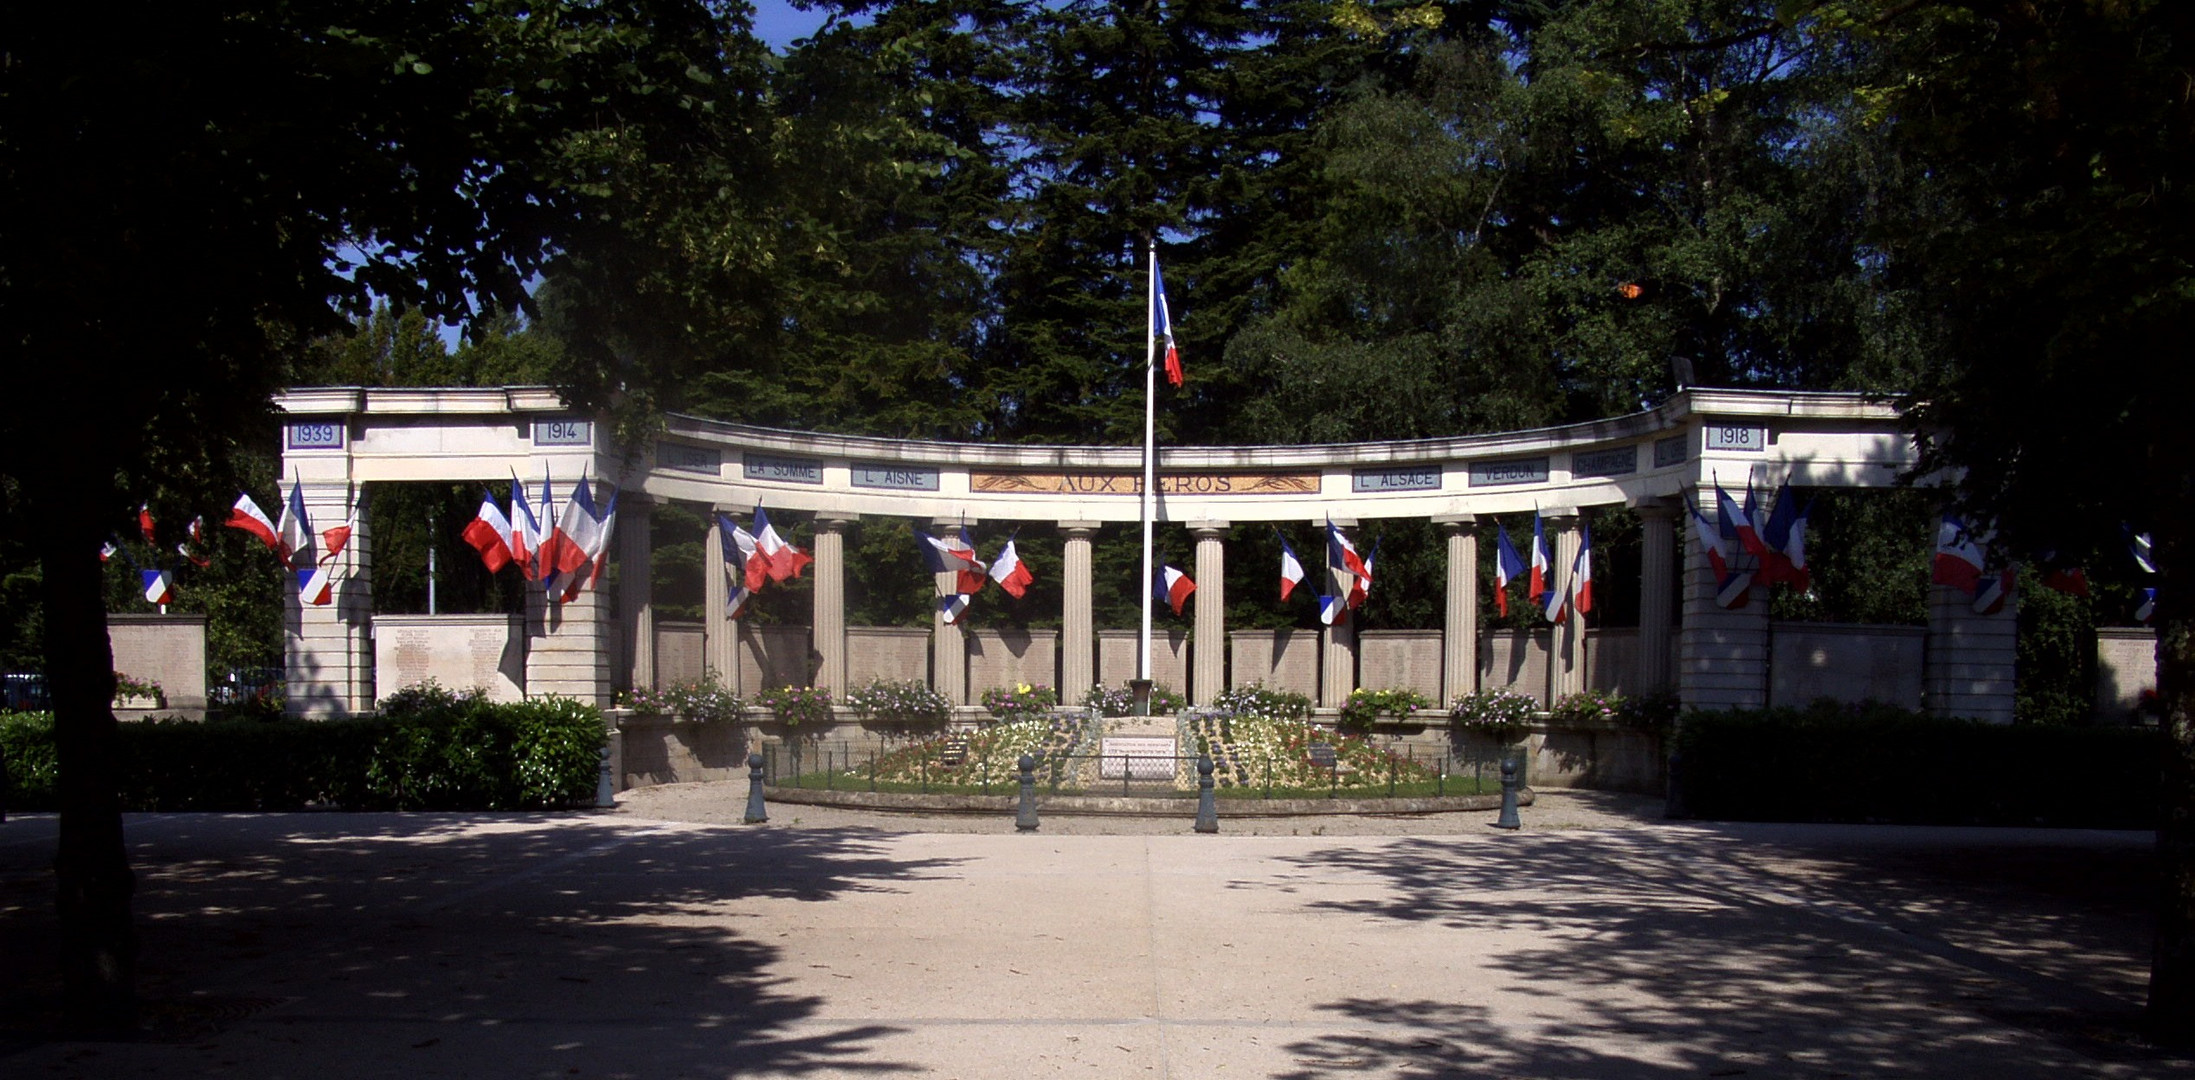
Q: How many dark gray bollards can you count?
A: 6